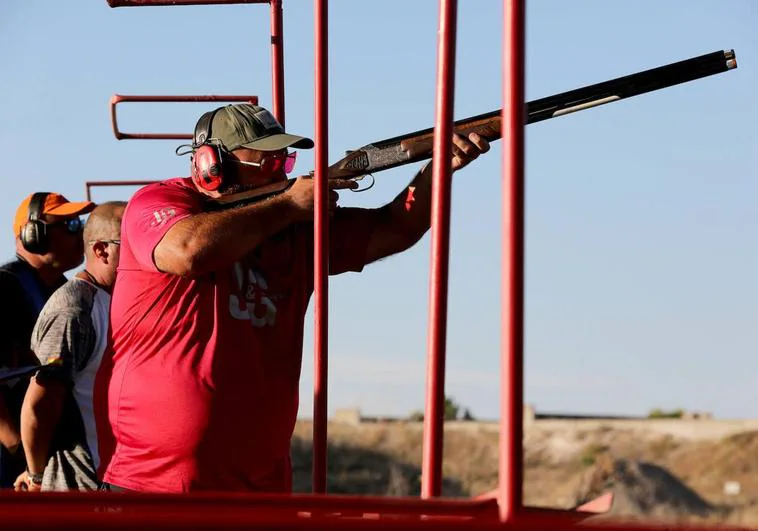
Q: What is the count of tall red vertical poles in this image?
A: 3